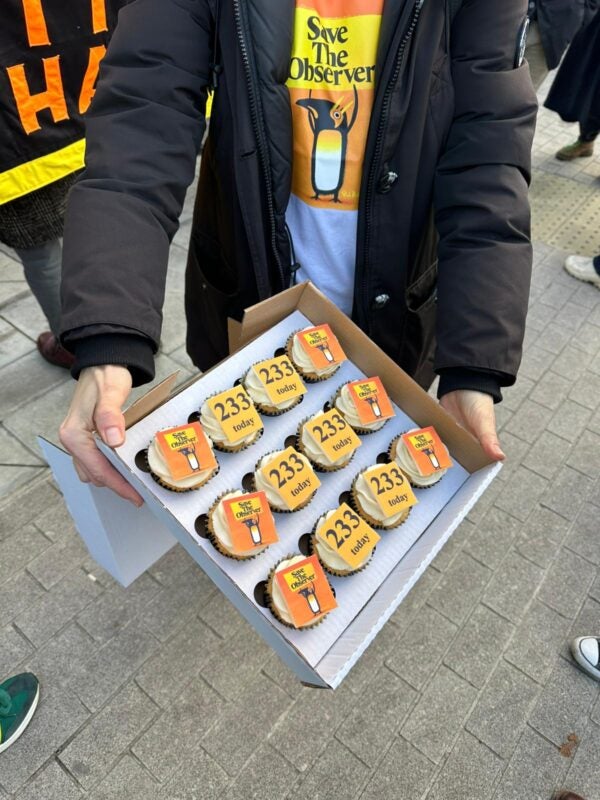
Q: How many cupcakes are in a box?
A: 12